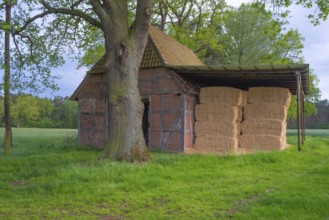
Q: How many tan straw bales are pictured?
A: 8